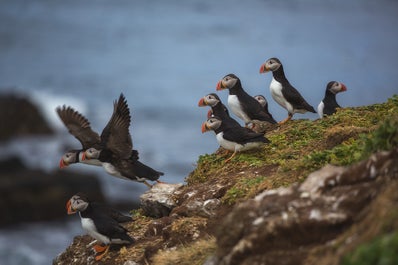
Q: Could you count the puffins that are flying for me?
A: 2